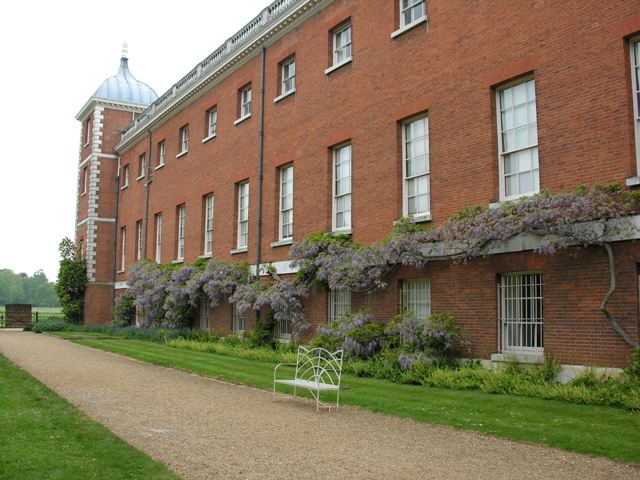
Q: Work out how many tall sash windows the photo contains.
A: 11